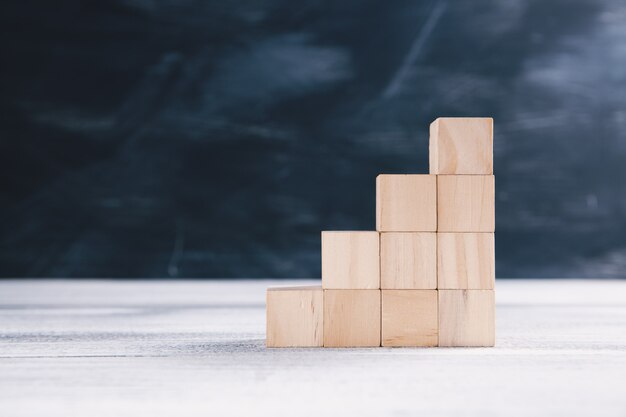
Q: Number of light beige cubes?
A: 10